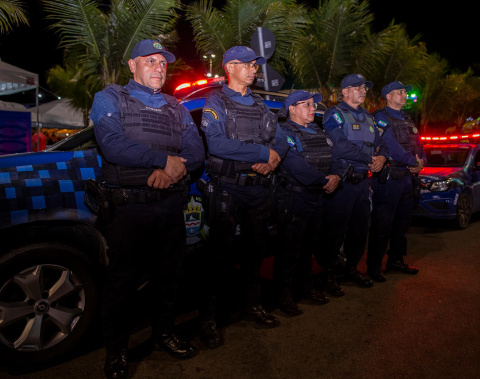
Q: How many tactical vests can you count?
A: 5